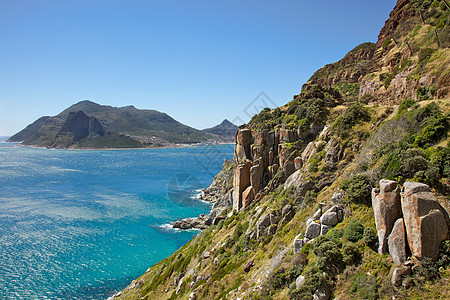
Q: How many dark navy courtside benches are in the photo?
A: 0